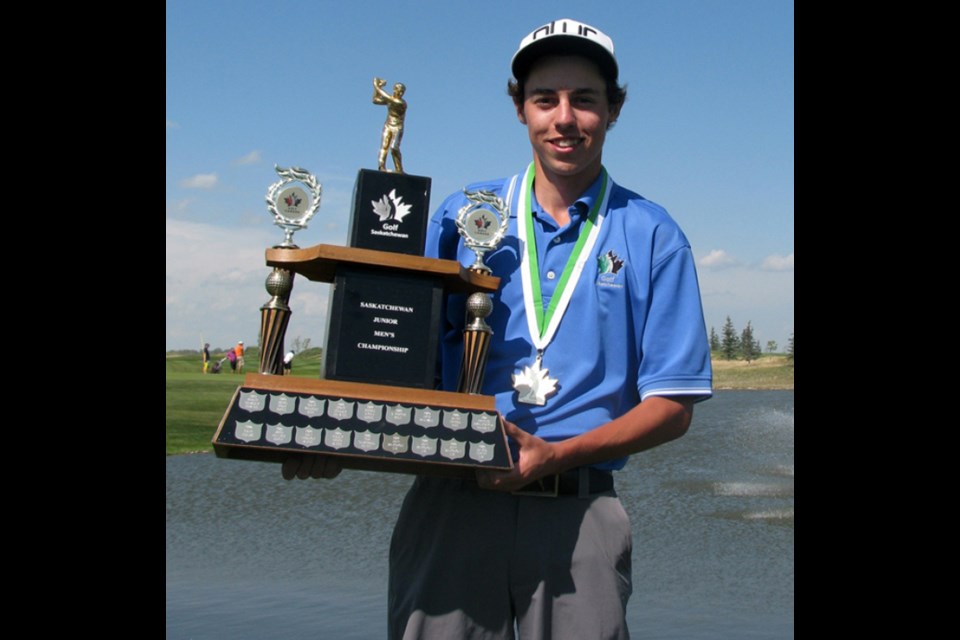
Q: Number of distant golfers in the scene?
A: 4